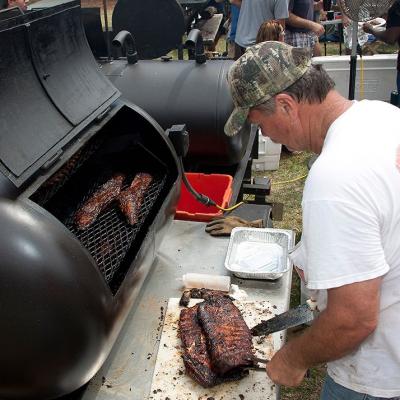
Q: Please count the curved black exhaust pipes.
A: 2